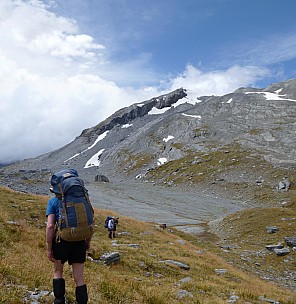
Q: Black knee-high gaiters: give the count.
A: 2